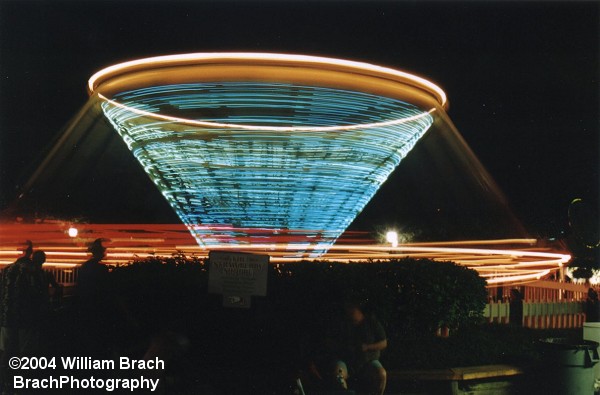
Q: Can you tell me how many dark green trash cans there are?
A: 1